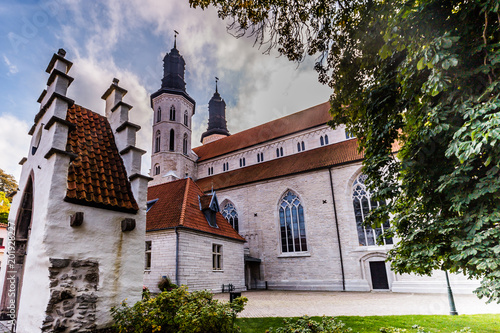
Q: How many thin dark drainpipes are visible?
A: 2